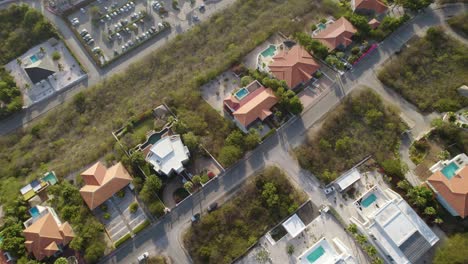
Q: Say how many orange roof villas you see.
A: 7